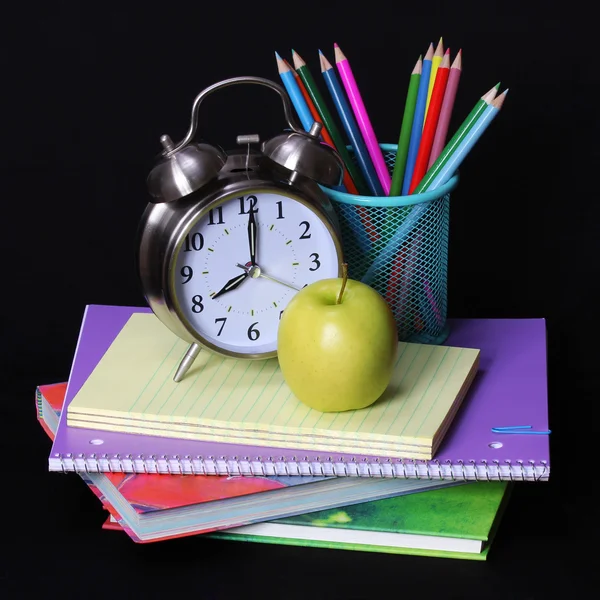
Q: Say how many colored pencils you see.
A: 12